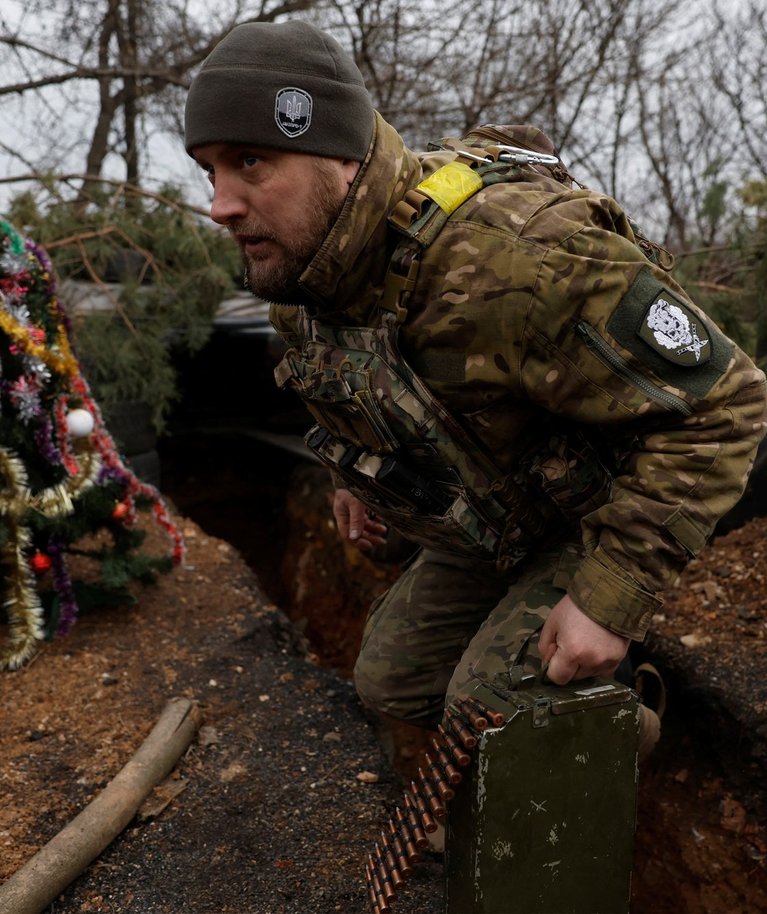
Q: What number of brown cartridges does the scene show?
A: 15